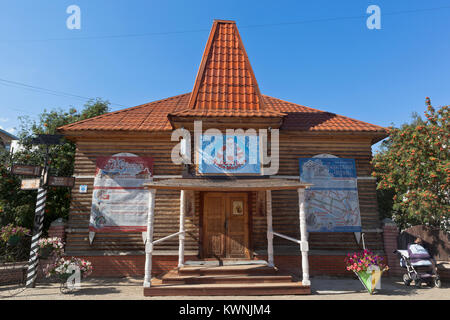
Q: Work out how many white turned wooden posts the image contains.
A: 4